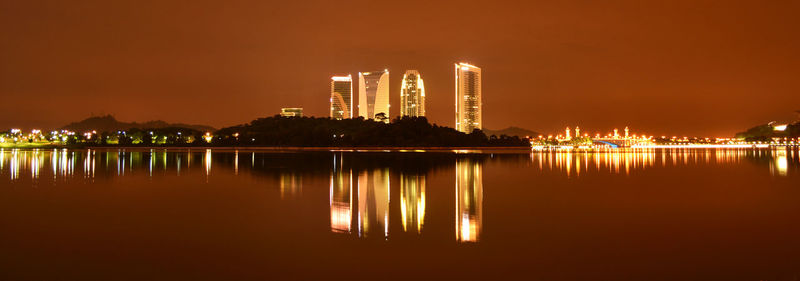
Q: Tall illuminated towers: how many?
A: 4